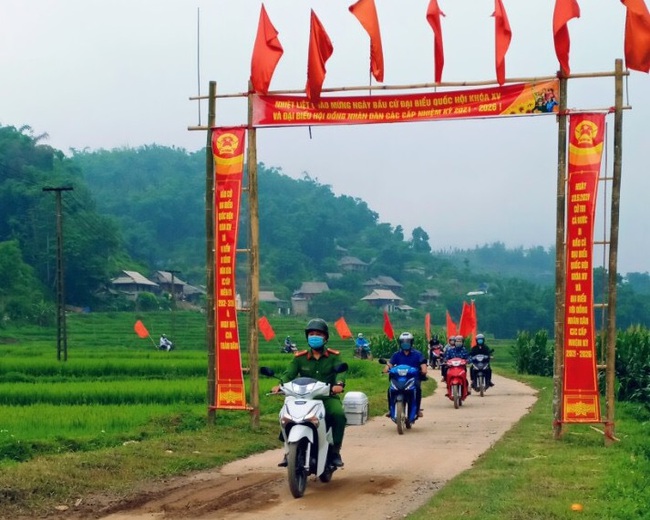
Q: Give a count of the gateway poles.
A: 4